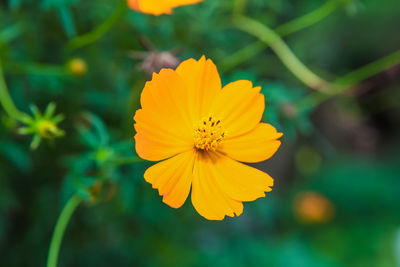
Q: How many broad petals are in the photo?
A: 8